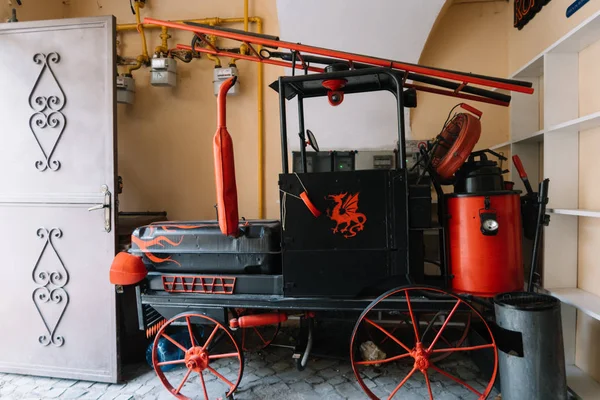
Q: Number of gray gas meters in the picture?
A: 3